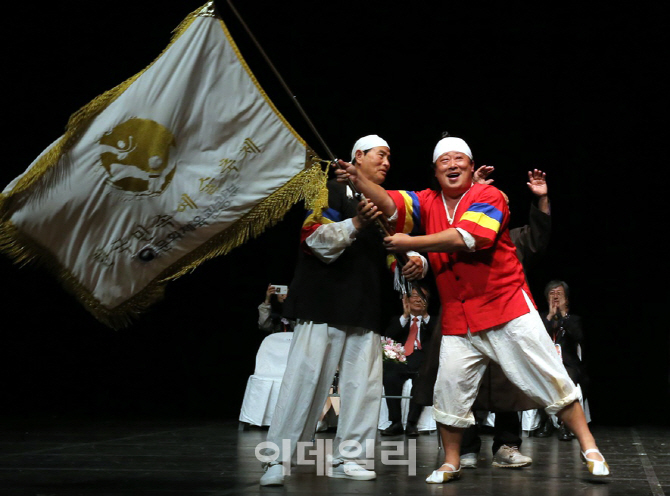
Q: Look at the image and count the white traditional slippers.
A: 2